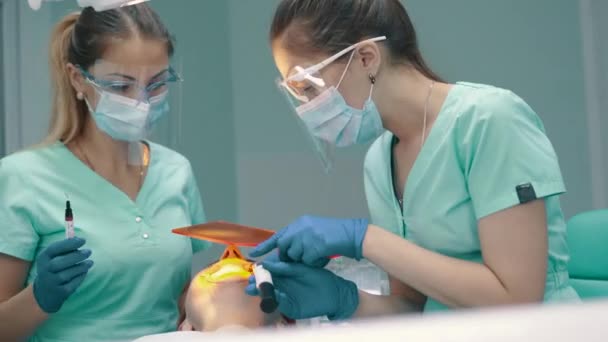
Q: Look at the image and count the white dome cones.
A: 0